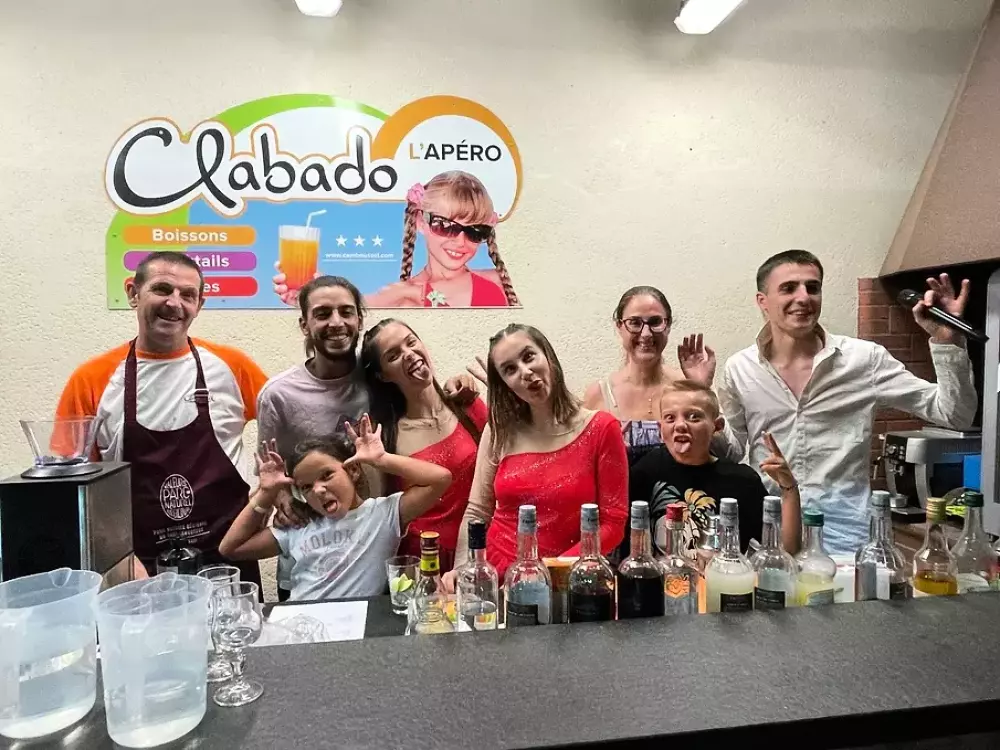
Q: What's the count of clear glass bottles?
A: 12